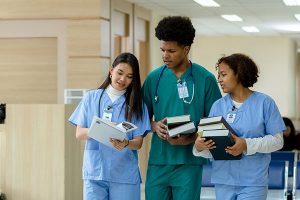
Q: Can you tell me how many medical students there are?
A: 3